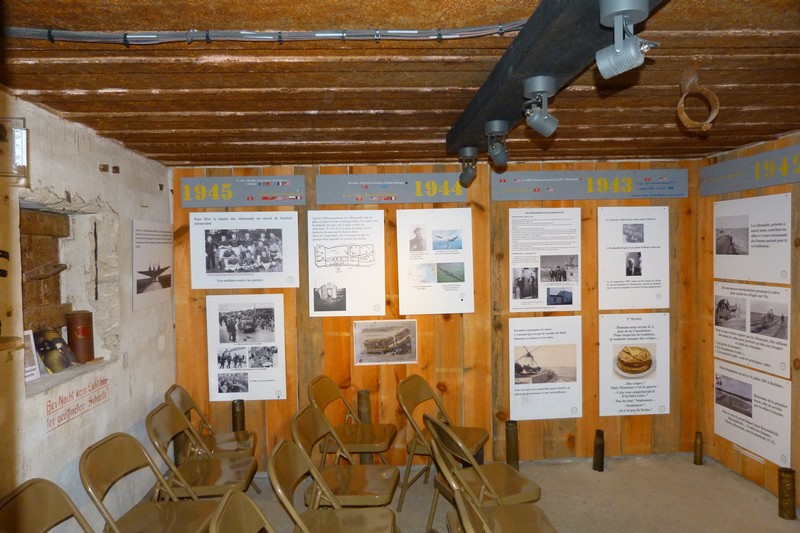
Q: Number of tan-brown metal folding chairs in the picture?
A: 12